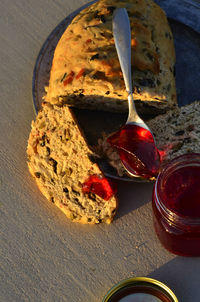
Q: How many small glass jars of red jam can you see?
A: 1